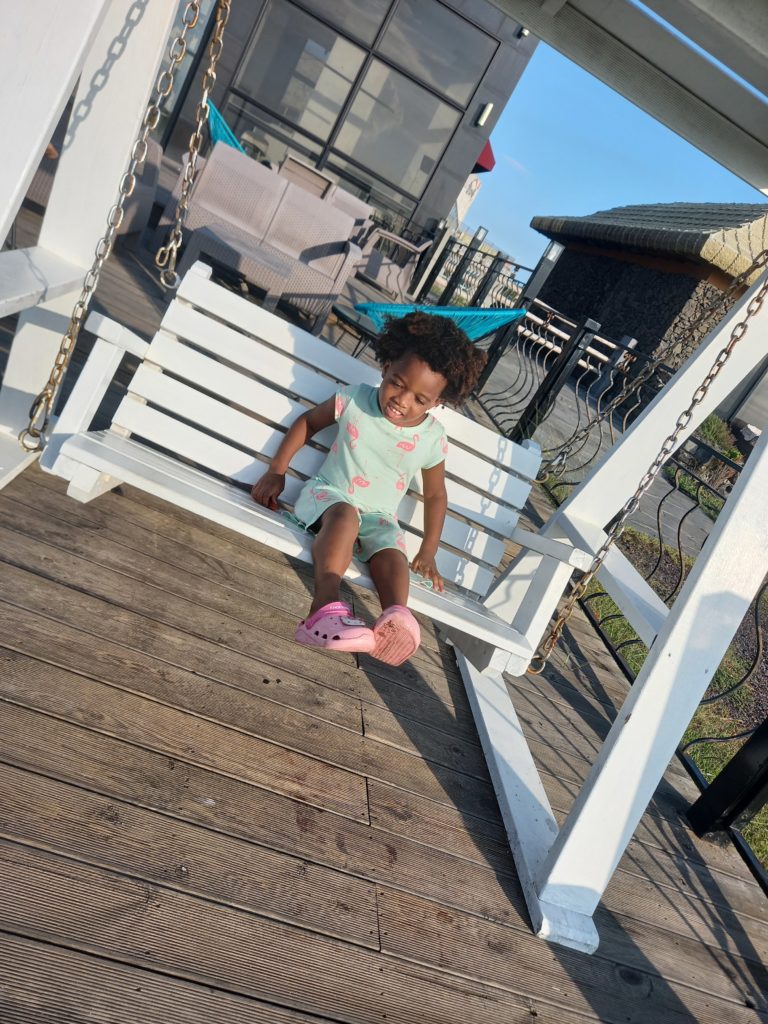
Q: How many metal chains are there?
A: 4